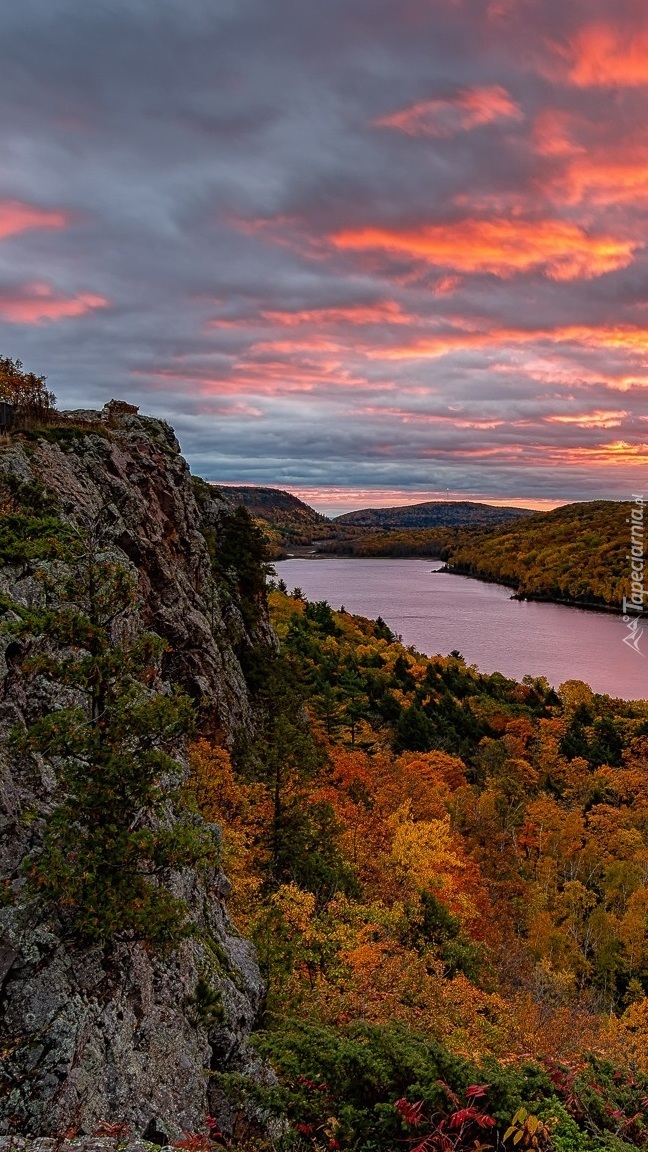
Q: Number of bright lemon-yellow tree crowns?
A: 1